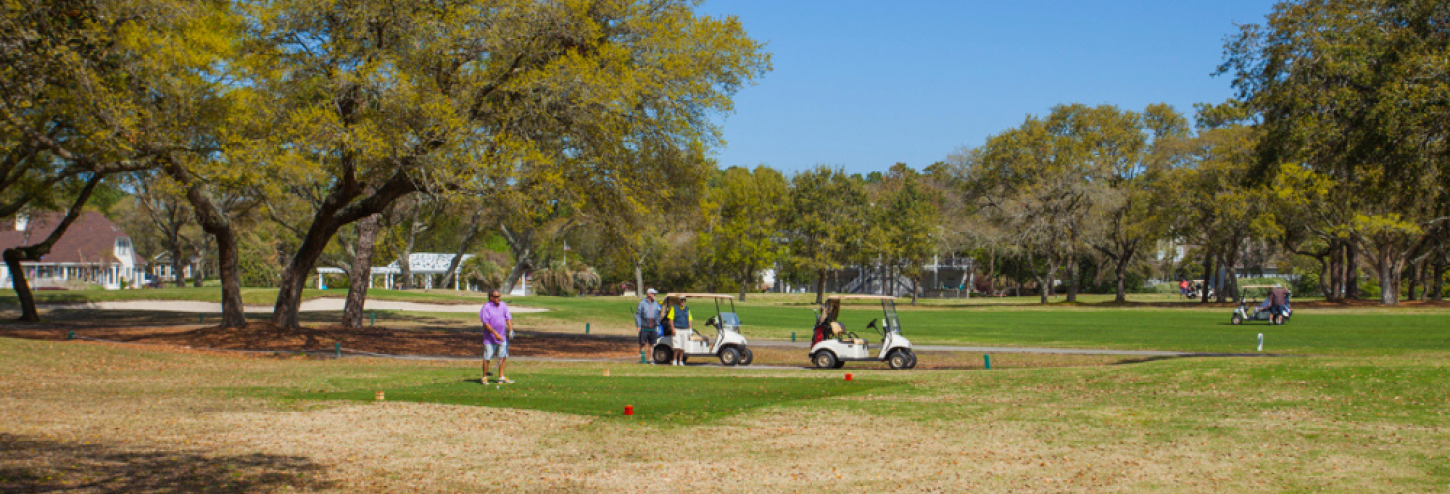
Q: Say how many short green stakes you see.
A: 8